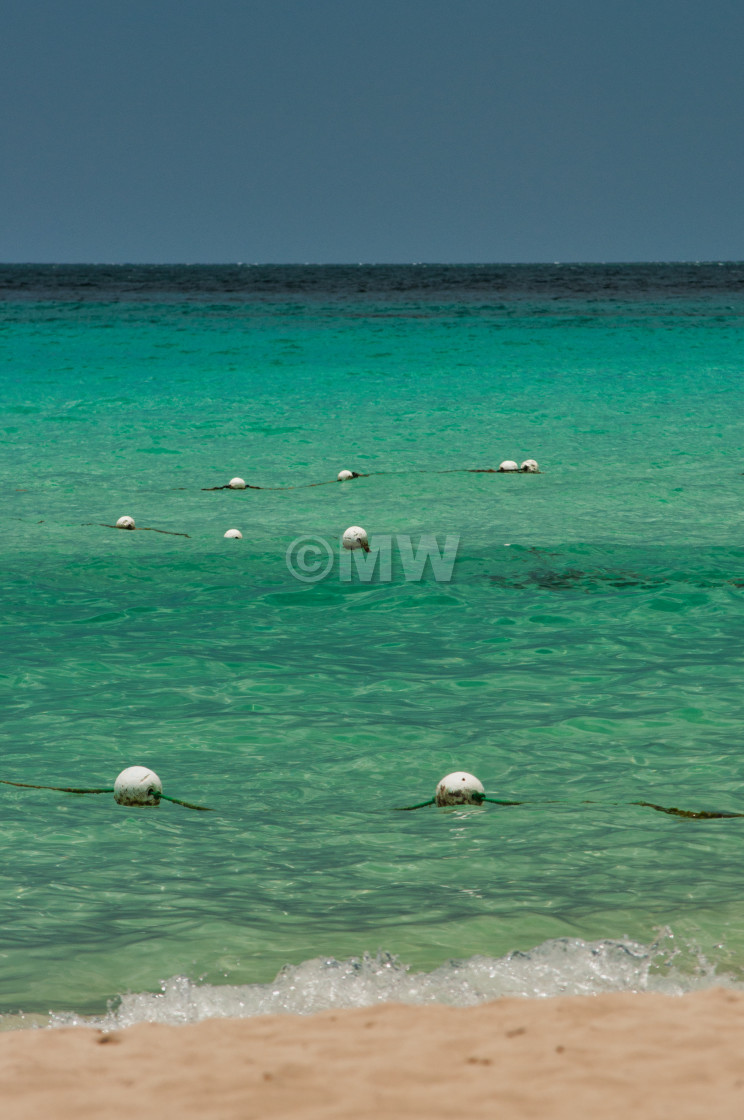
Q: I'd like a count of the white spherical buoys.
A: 9